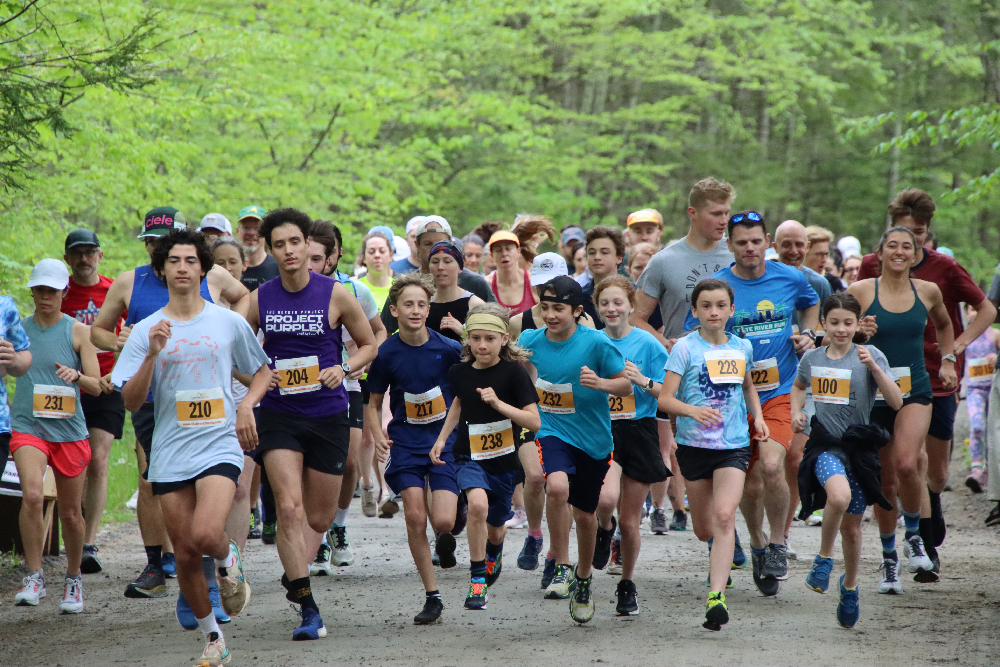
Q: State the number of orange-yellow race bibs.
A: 12